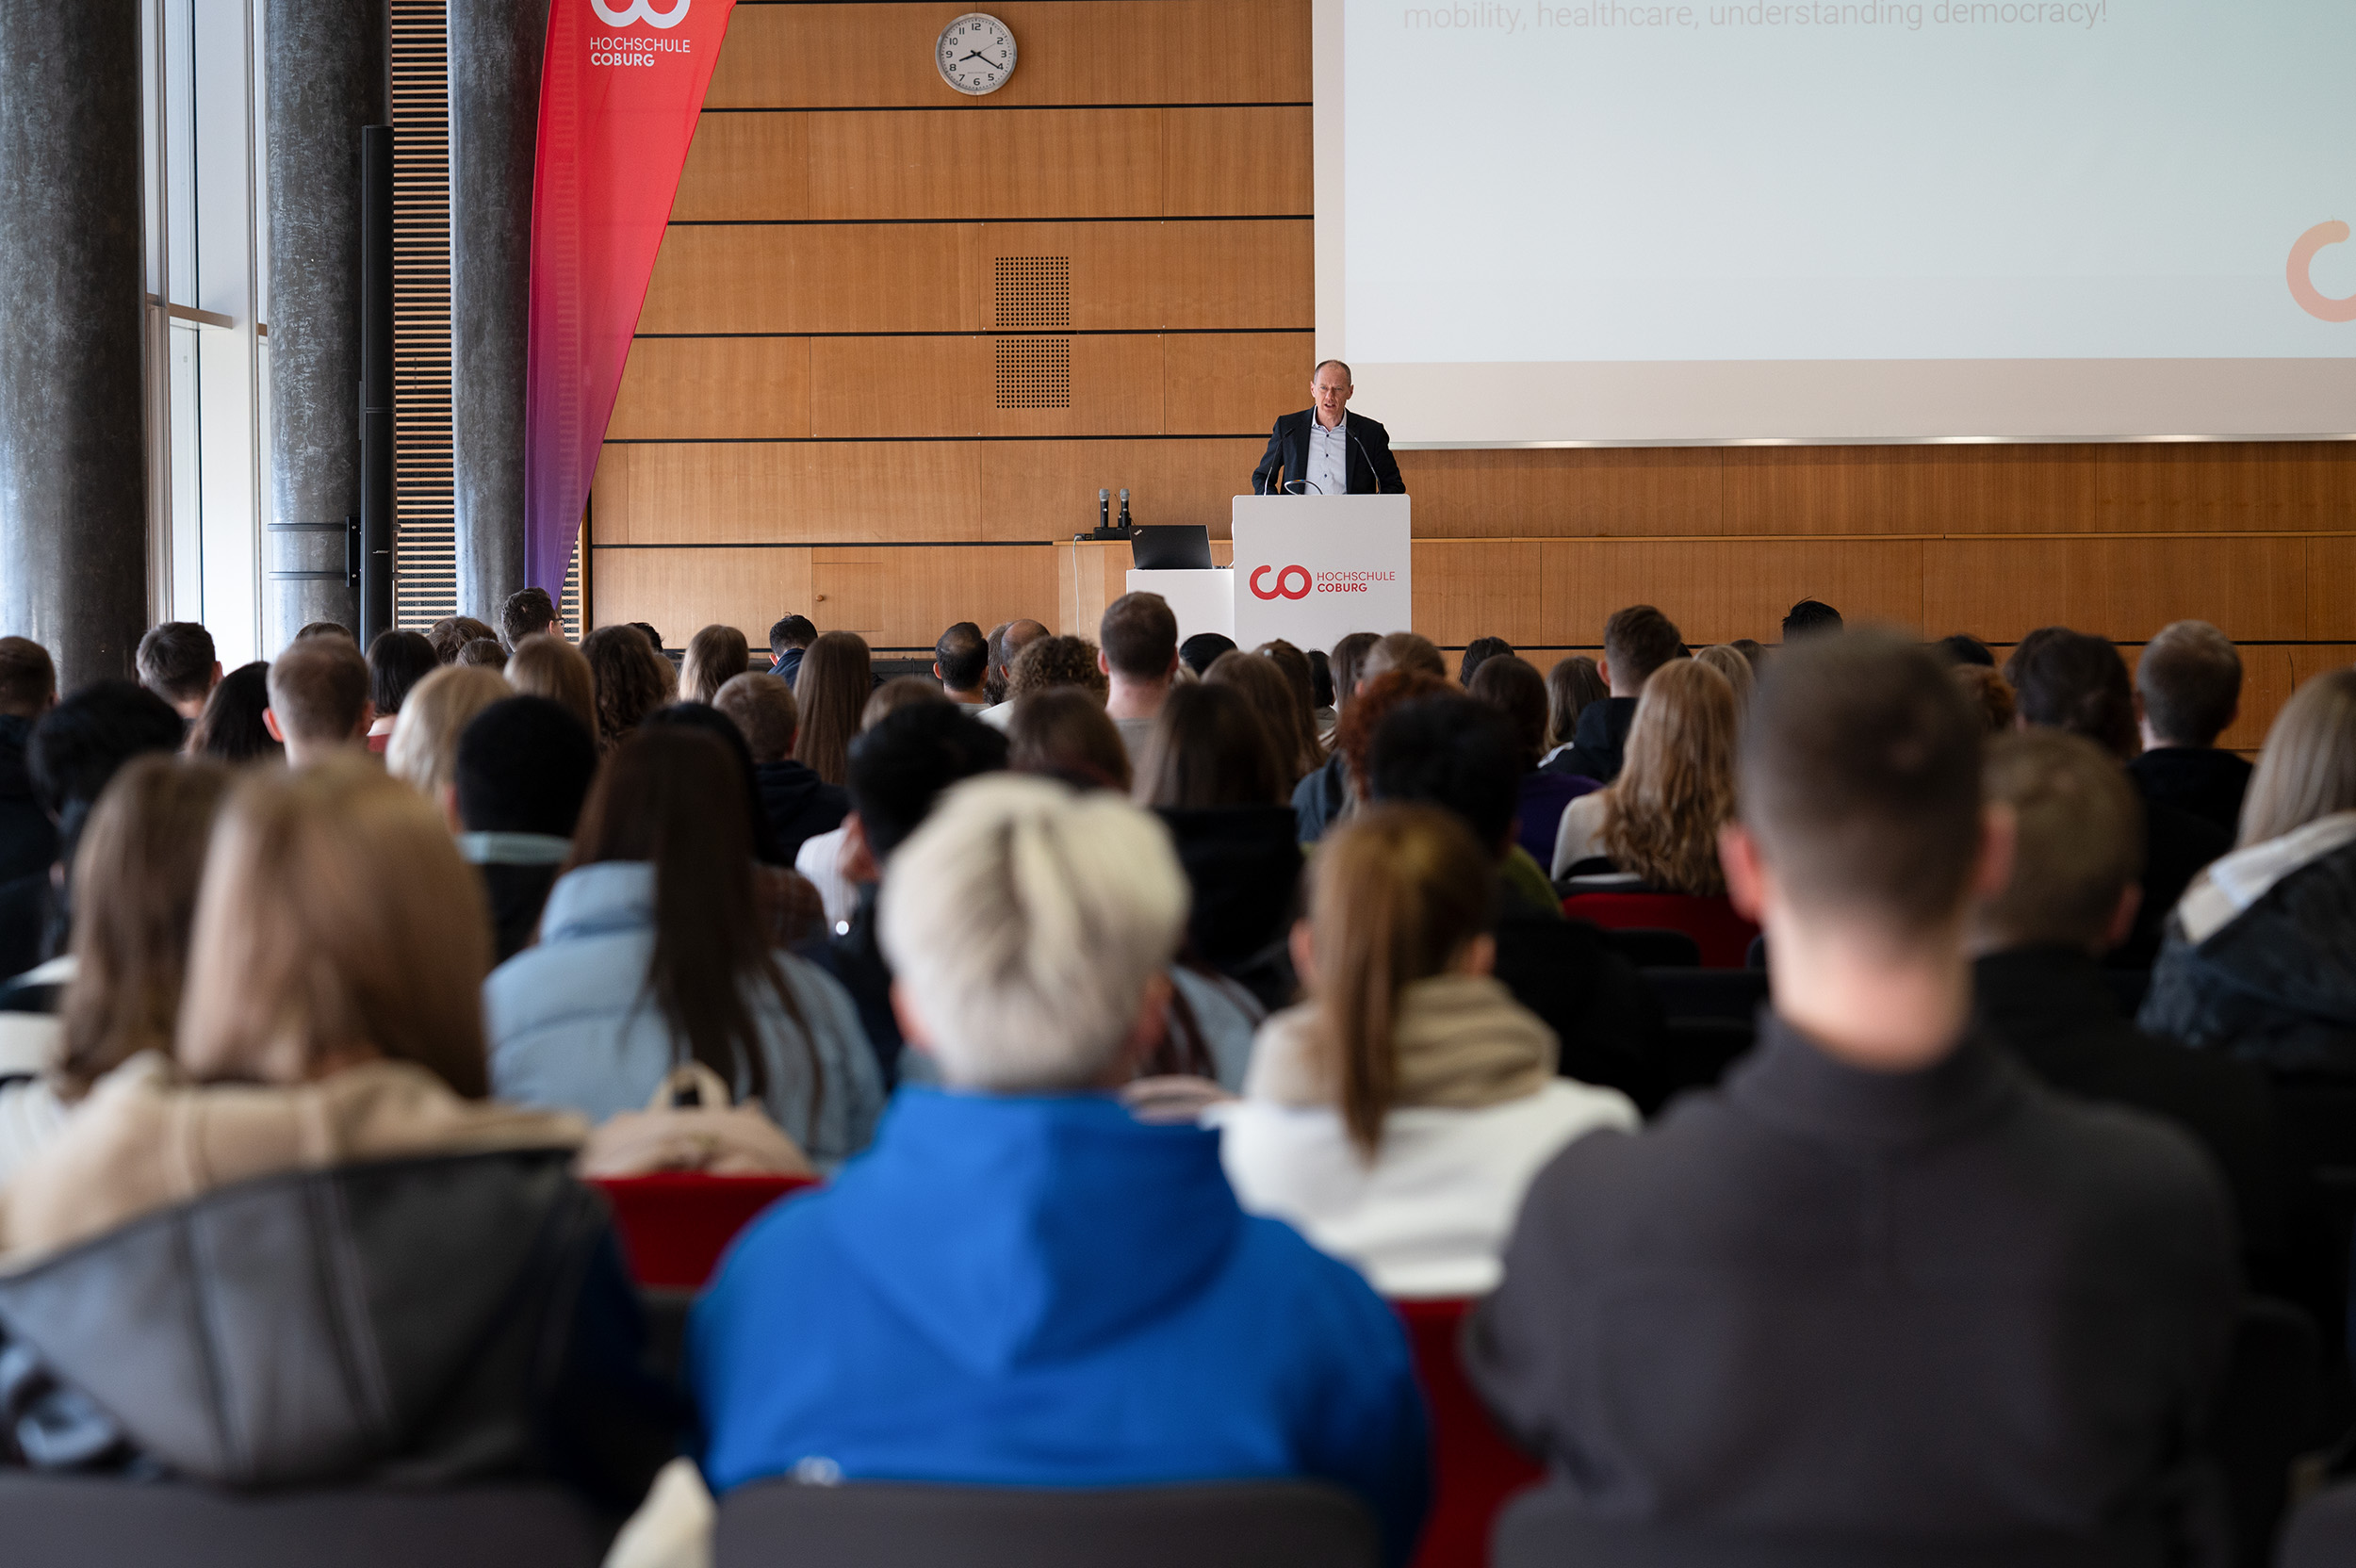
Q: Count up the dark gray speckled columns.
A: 3